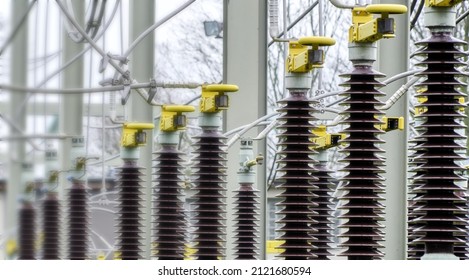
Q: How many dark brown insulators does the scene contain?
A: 11